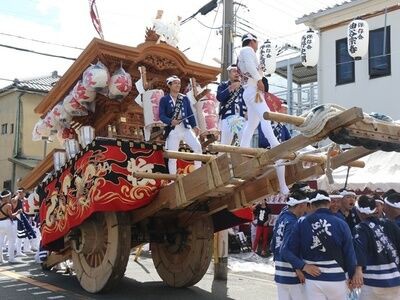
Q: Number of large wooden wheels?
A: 2